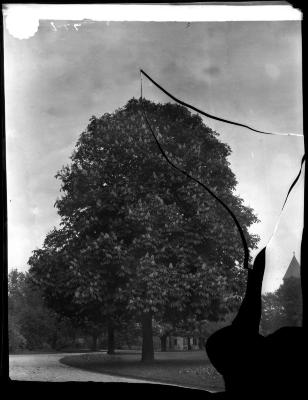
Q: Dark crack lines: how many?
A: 3